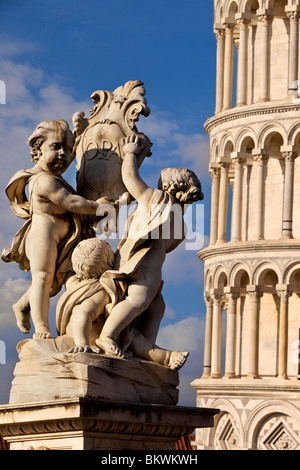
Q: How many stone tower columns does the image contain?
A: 15